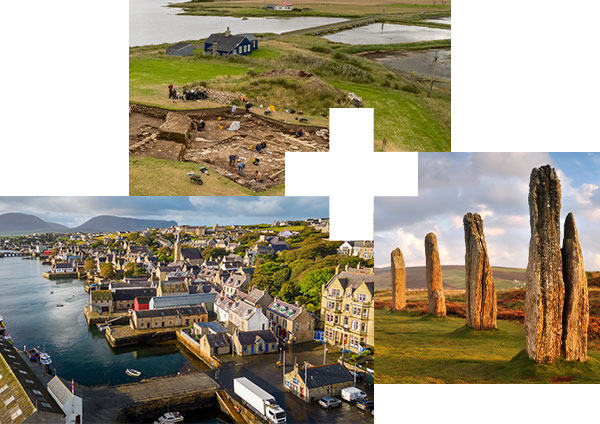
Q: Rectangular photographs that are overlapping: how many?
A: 3